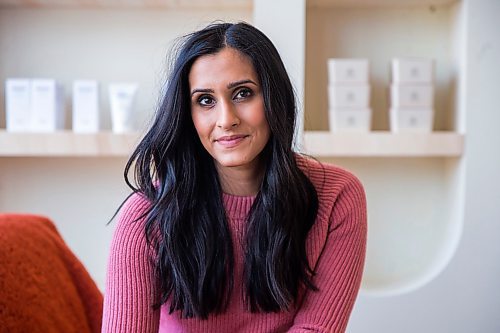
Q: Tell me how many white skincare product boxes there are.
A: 9